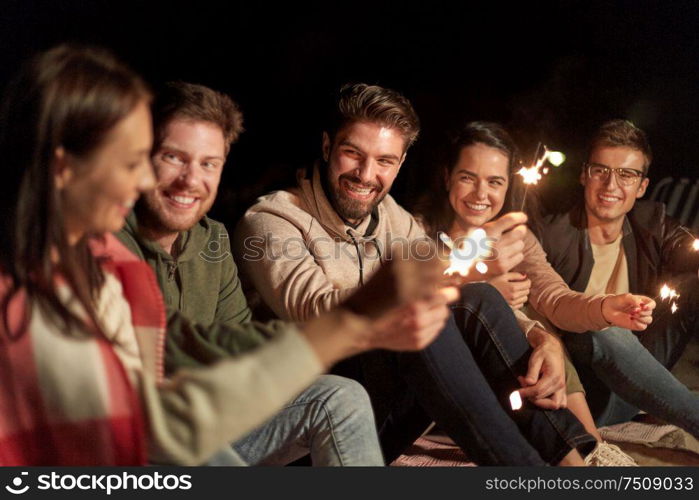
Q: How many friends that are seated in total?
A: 5